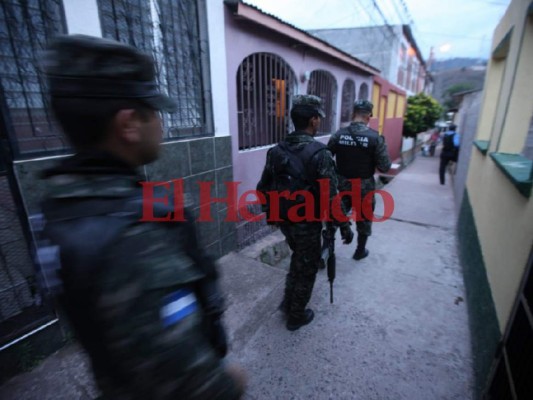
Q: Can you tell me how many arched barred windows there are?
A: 4